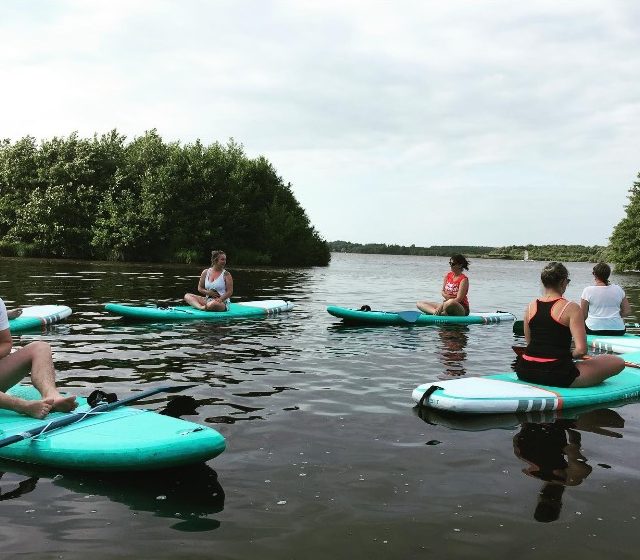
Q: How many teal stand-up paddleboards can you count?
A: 6